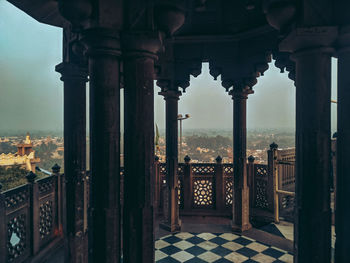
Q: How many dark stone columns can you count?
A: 7